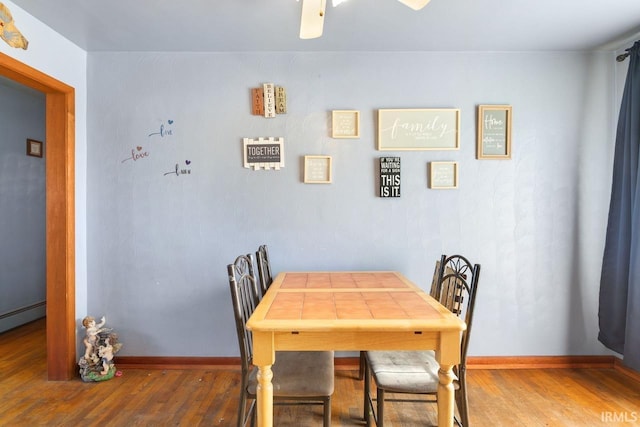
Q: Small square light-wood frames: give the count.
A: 3